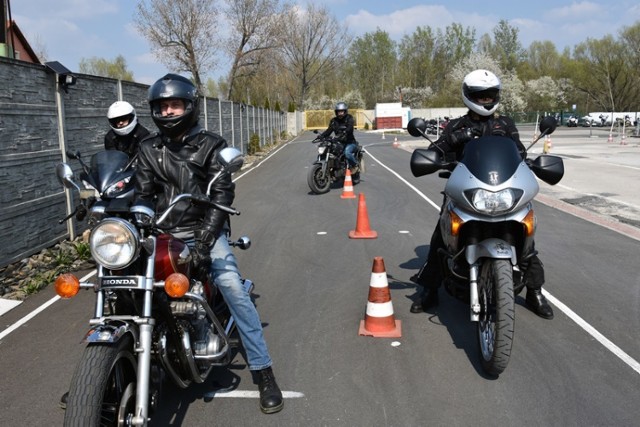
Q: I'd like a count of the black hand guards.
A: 2